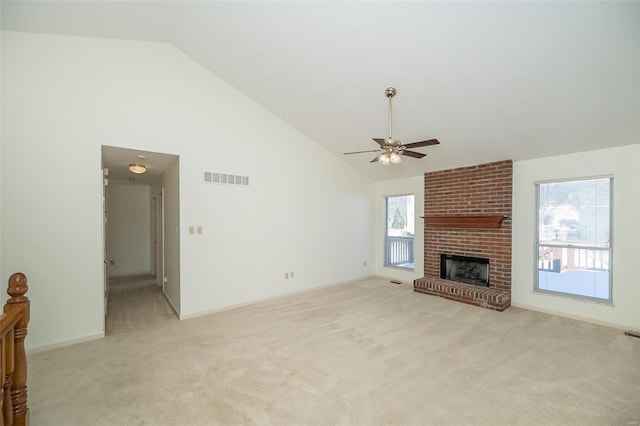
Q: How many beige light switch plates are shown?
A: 2